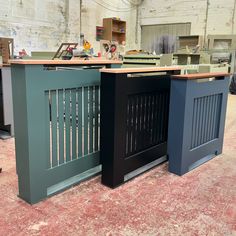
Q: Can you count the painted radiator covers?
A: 3